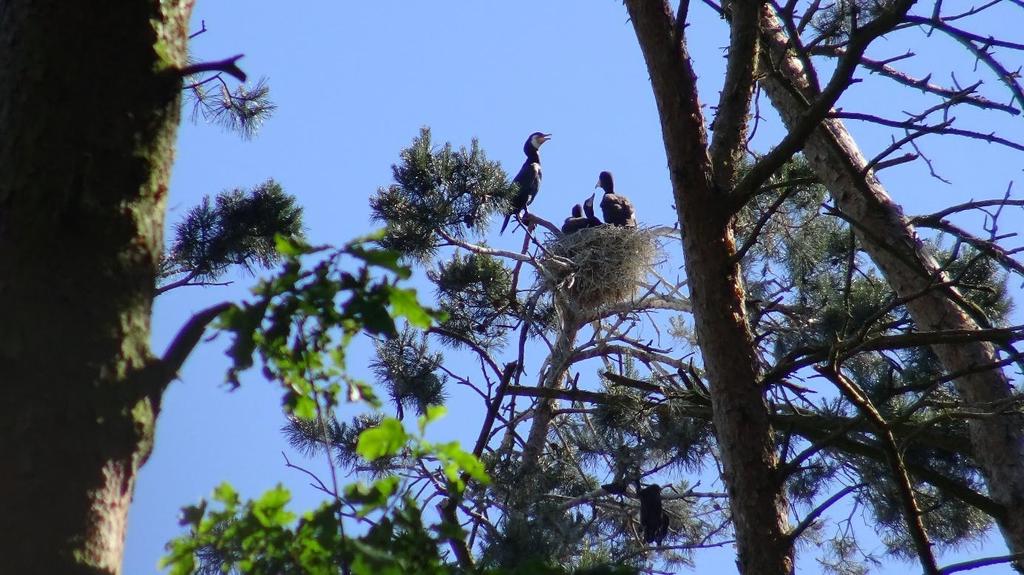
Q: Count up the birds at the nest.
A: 4